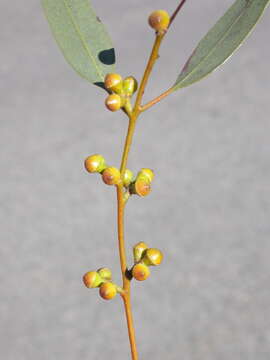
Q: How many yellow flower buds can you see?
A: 15